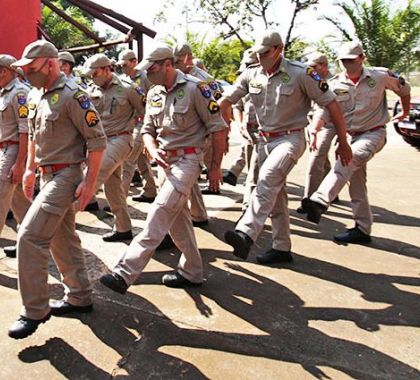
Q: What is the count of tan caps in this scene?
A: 11